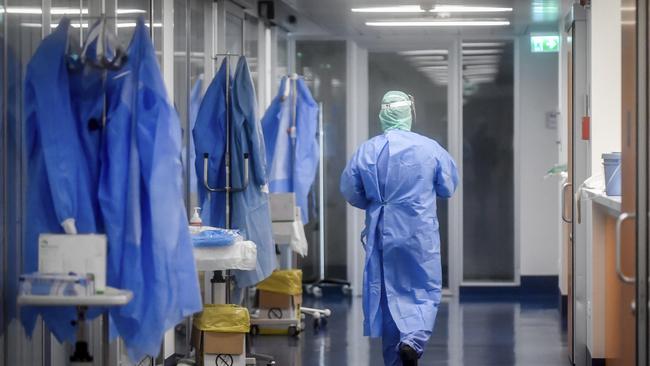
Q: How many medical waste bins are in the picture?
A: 2